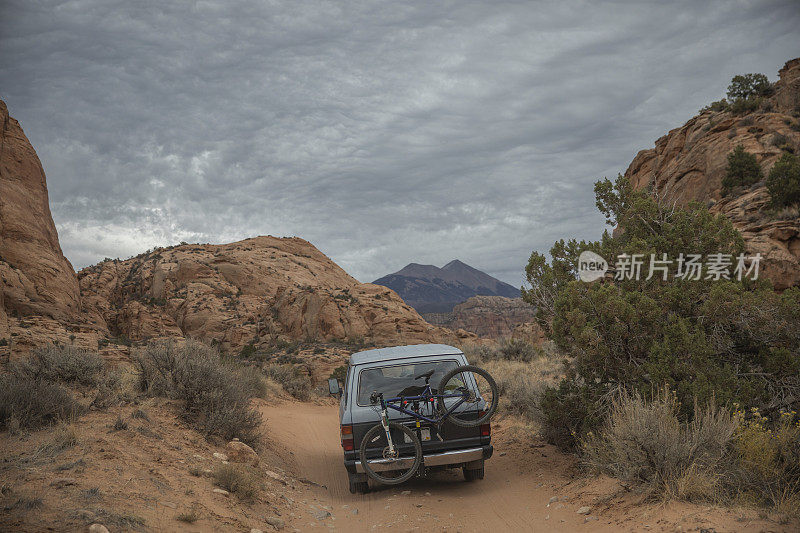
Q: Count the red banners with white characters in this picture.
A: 0